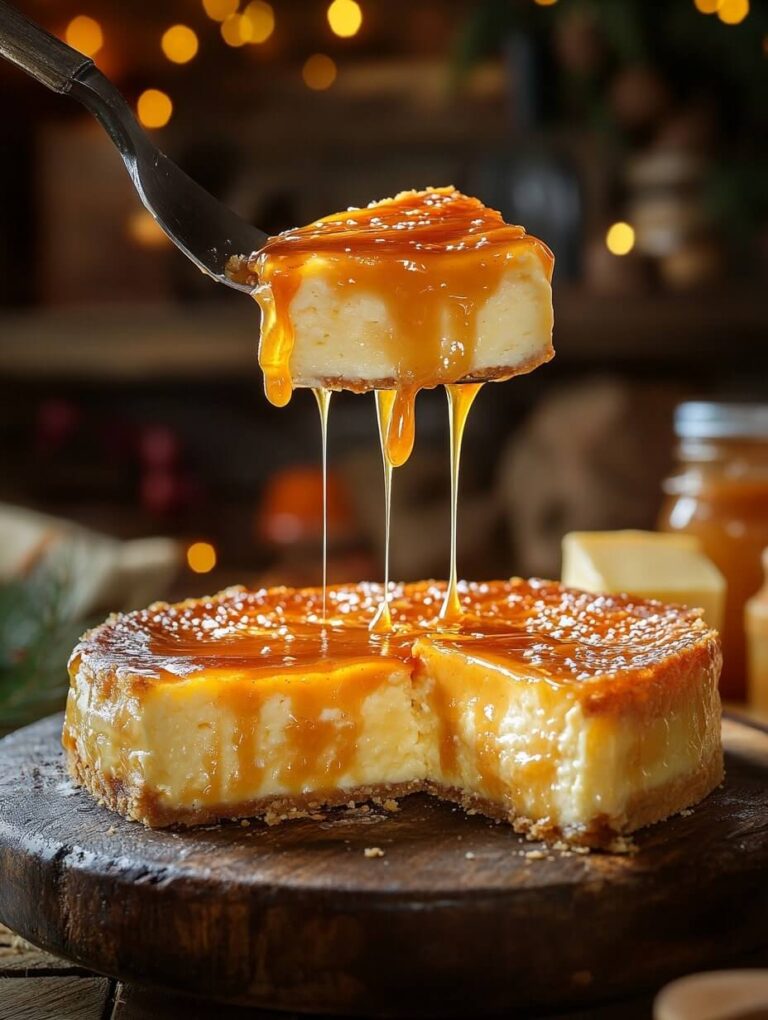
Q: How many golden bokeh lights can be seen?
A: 14